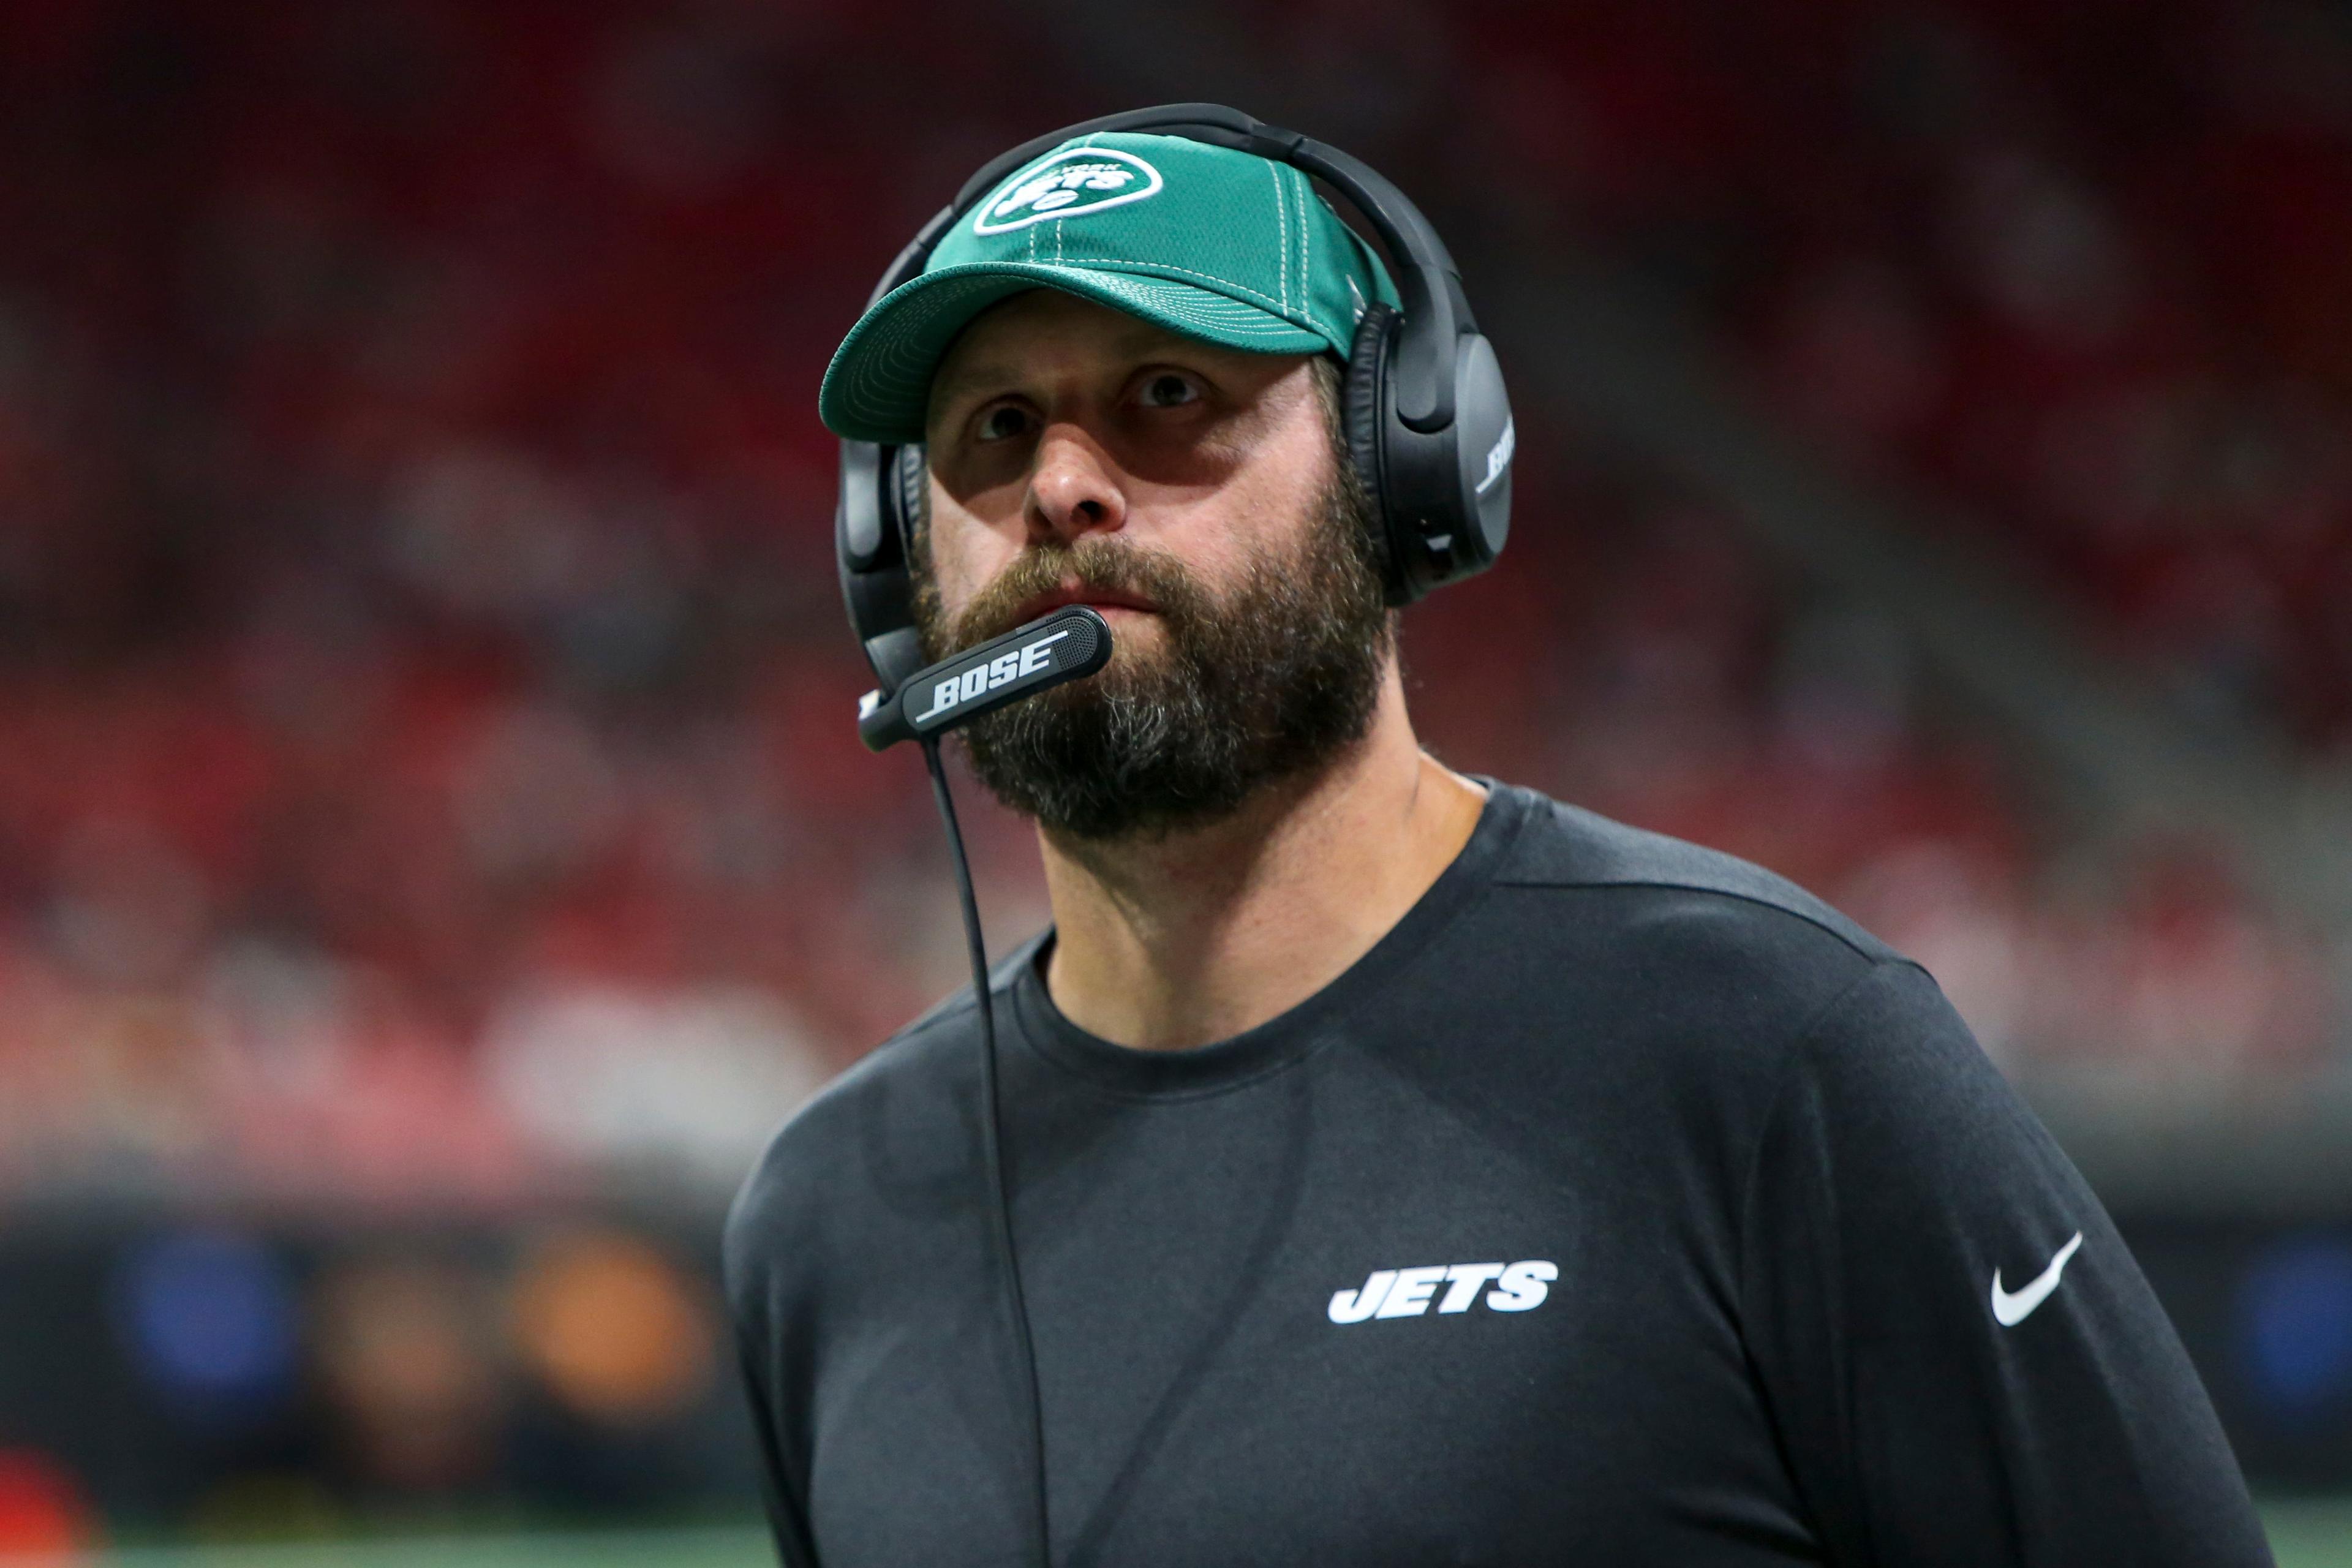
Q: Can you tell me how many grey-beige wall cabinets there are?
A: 0